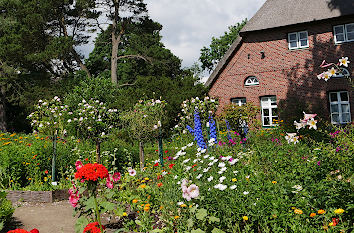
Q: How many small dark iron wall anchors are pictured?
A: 2